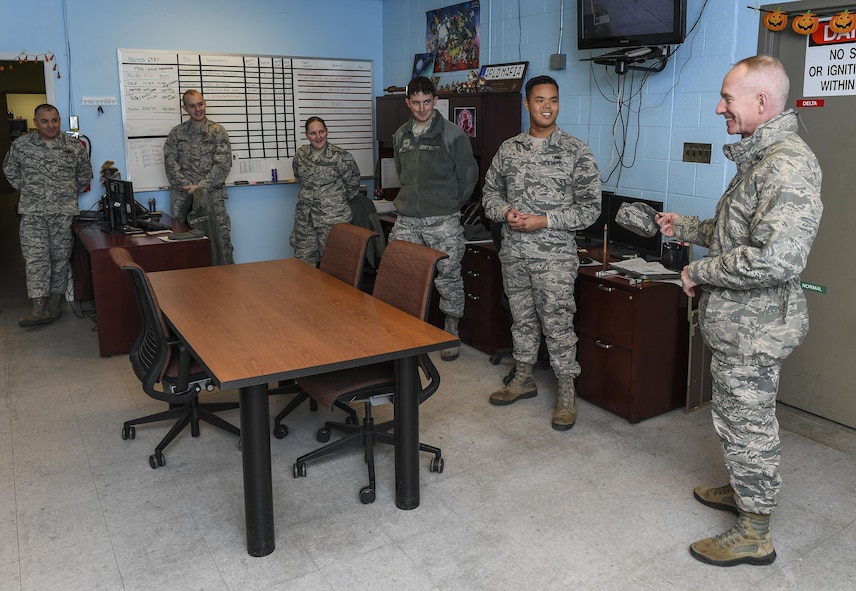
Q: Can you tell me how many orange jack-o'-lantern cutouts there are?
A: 3